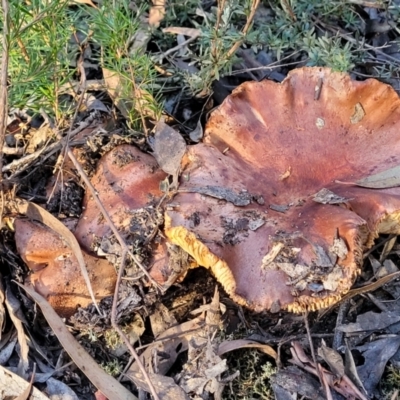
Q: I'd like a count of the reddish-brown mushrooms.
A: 3